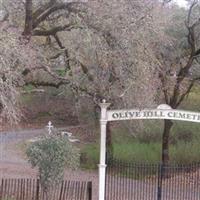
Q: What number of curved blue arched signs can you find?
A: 0